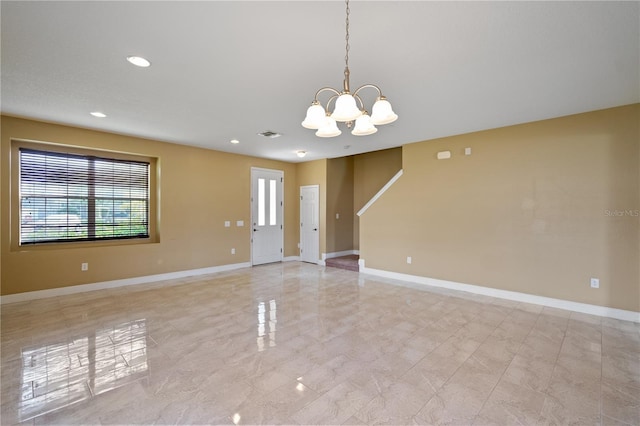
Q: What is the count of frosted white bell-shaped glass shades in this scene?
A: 5